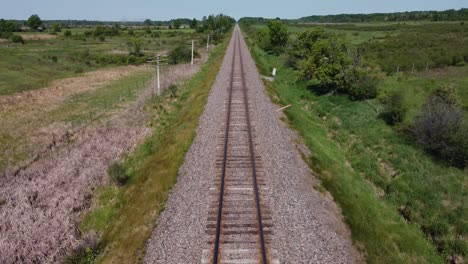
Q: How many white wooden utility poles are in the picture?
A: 3